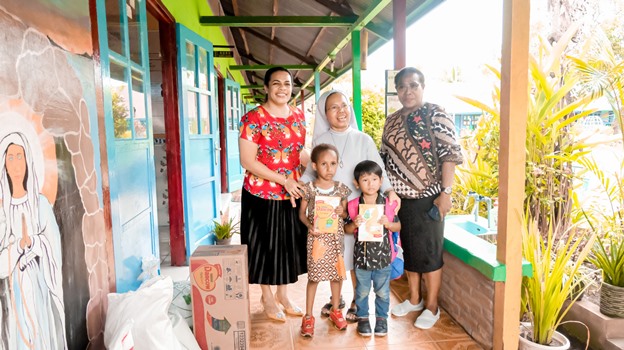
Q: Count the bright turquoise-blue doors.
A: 3